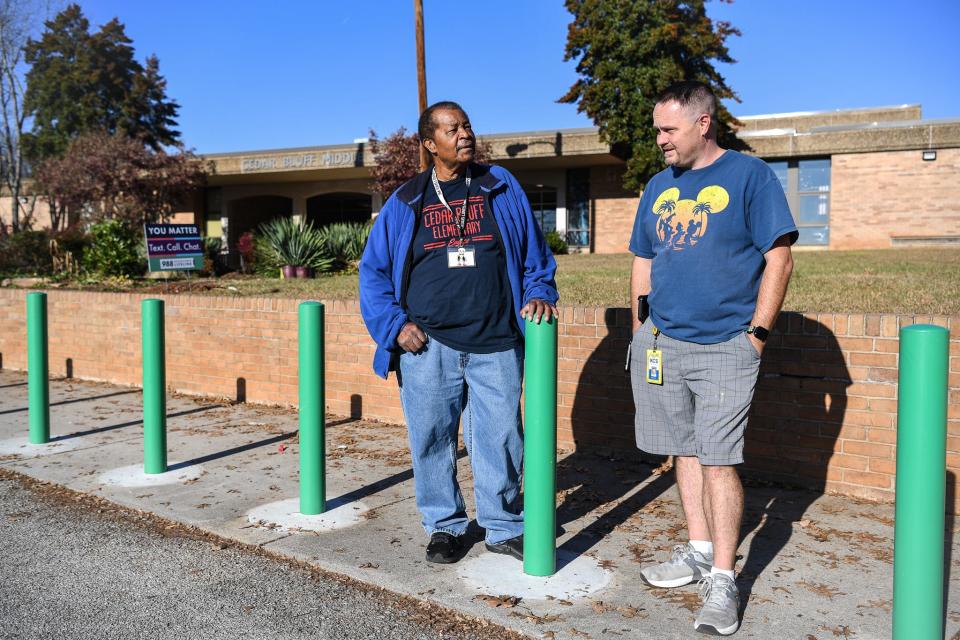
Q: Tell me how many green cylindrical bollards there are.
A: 5